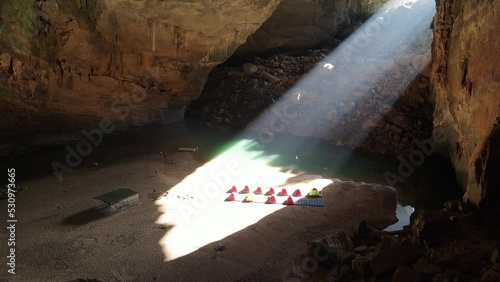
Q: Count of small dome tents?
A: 11